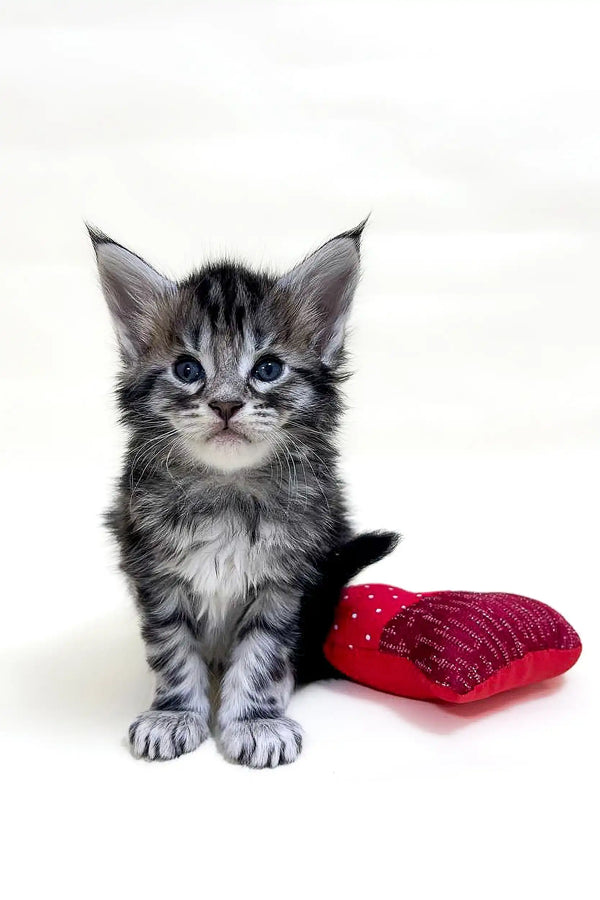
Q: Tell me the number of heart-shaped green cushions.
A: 0